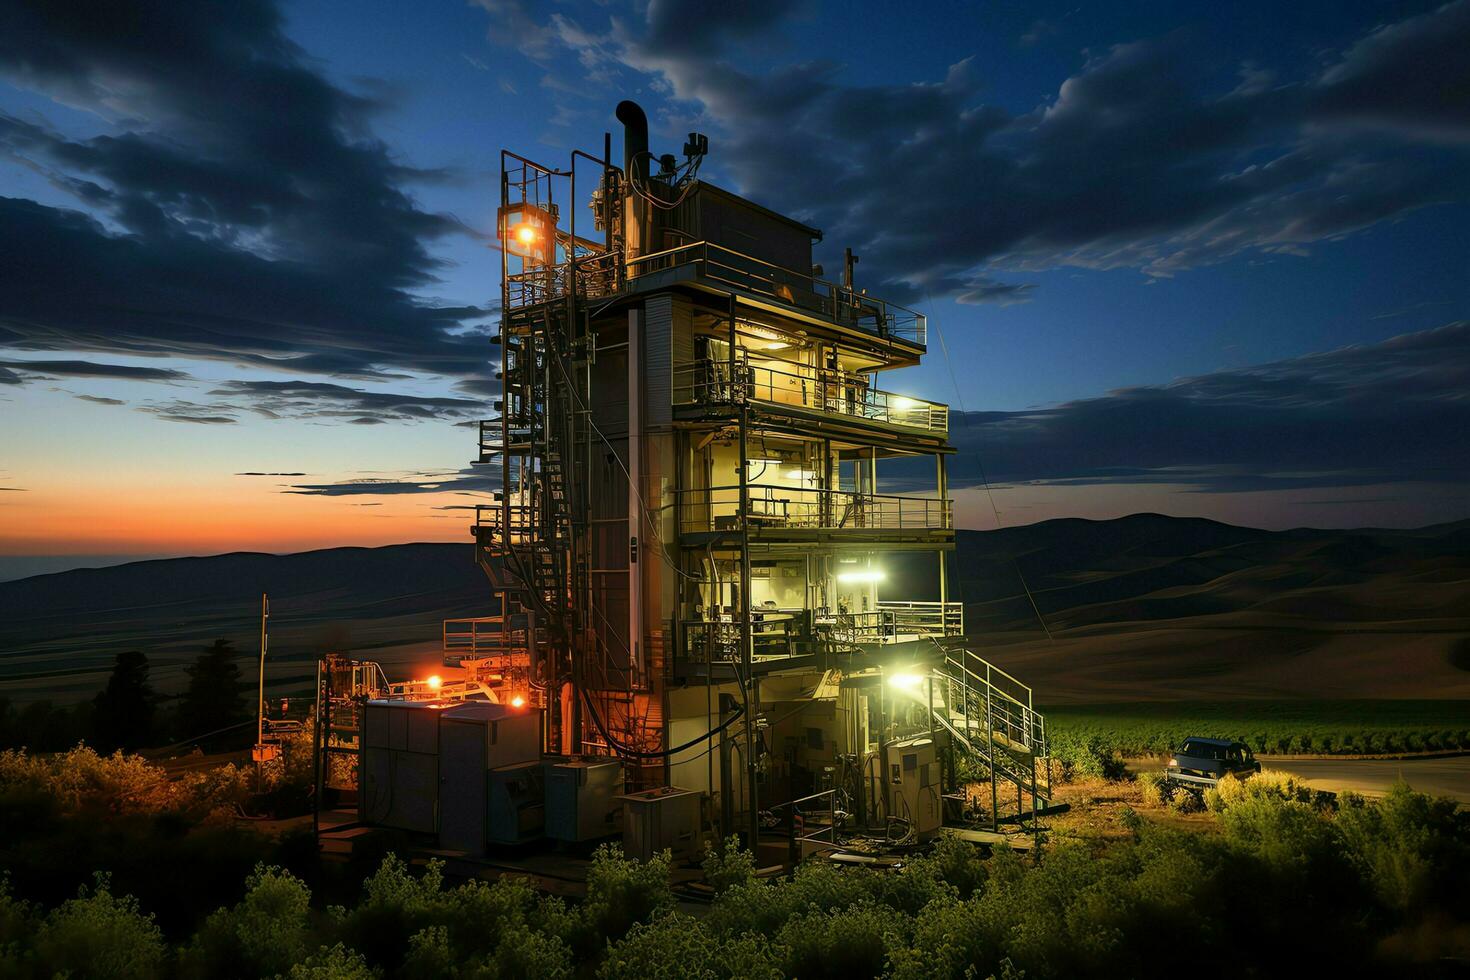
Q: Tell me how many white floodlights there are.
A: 3